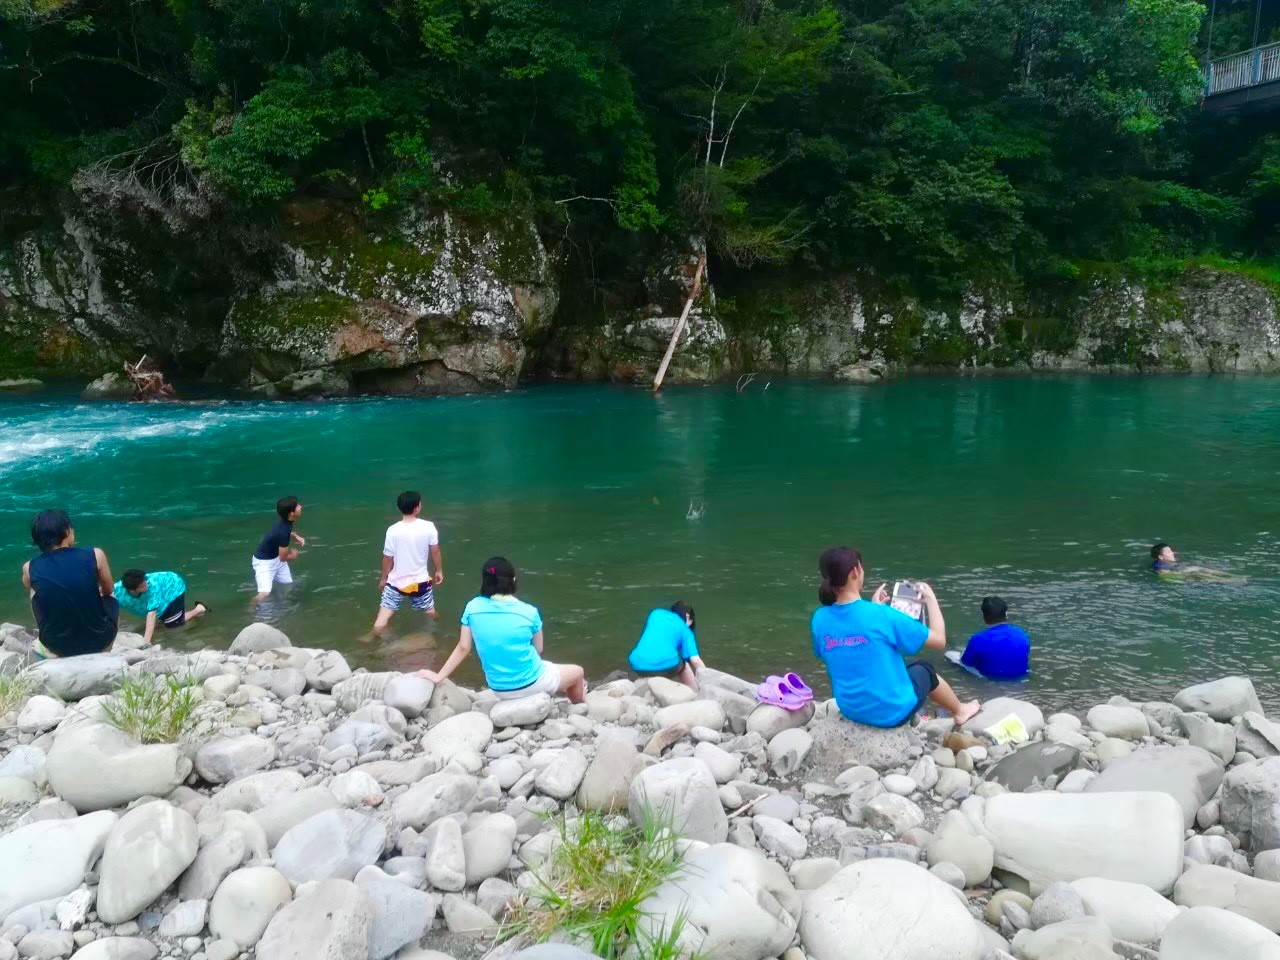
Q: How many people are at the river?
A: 9